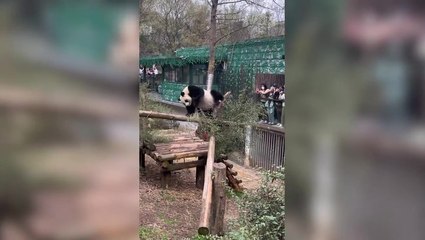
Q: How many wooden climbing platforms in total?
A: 1